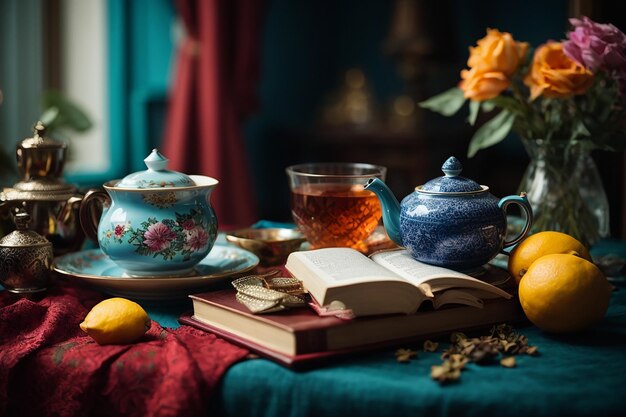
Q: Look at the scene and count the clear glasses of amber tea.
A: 1